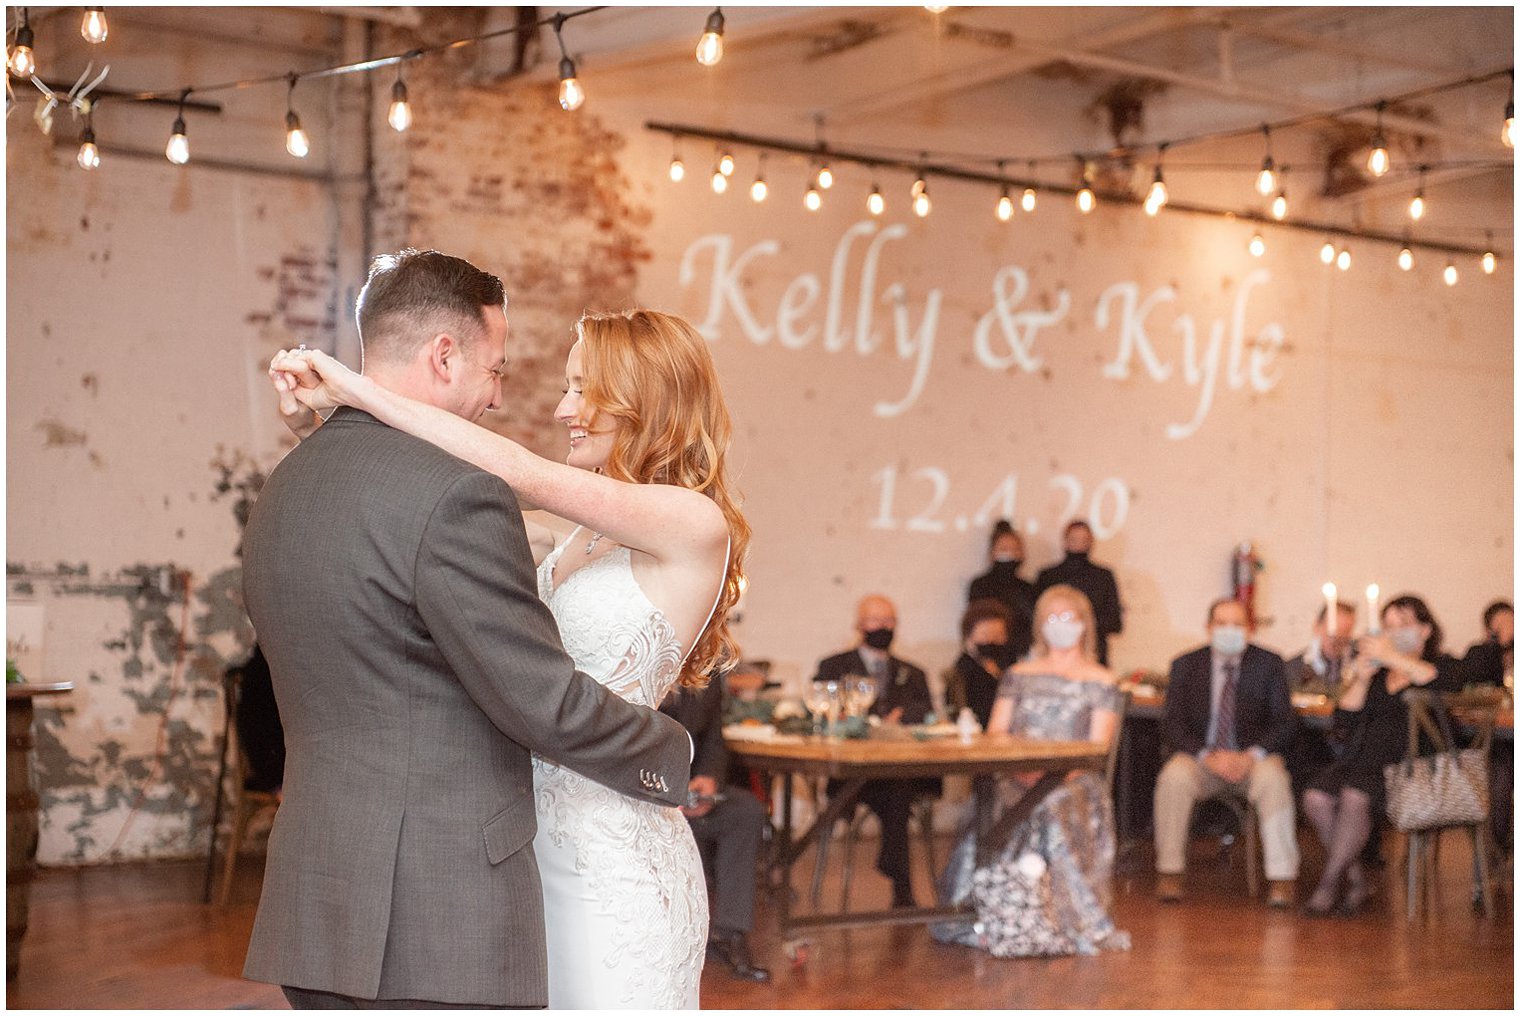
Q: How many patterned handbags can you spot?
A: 1